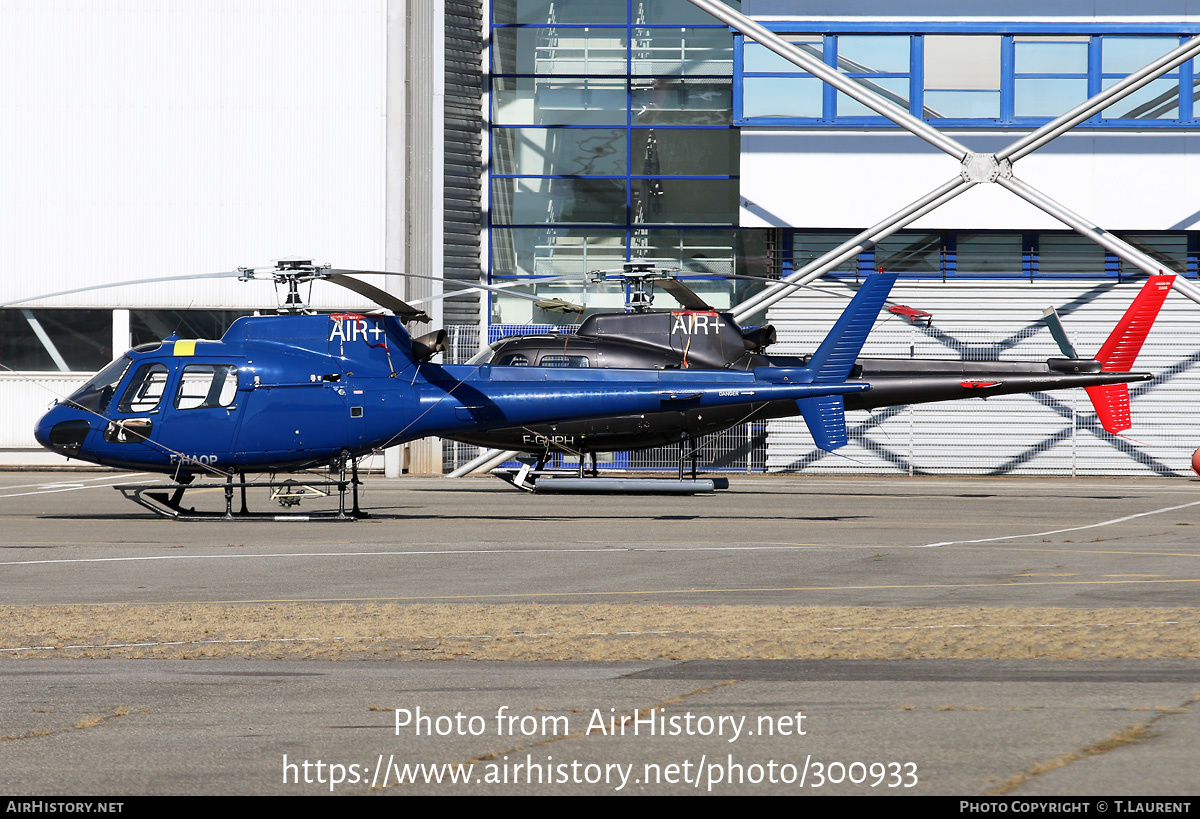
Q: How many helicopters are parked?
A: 2